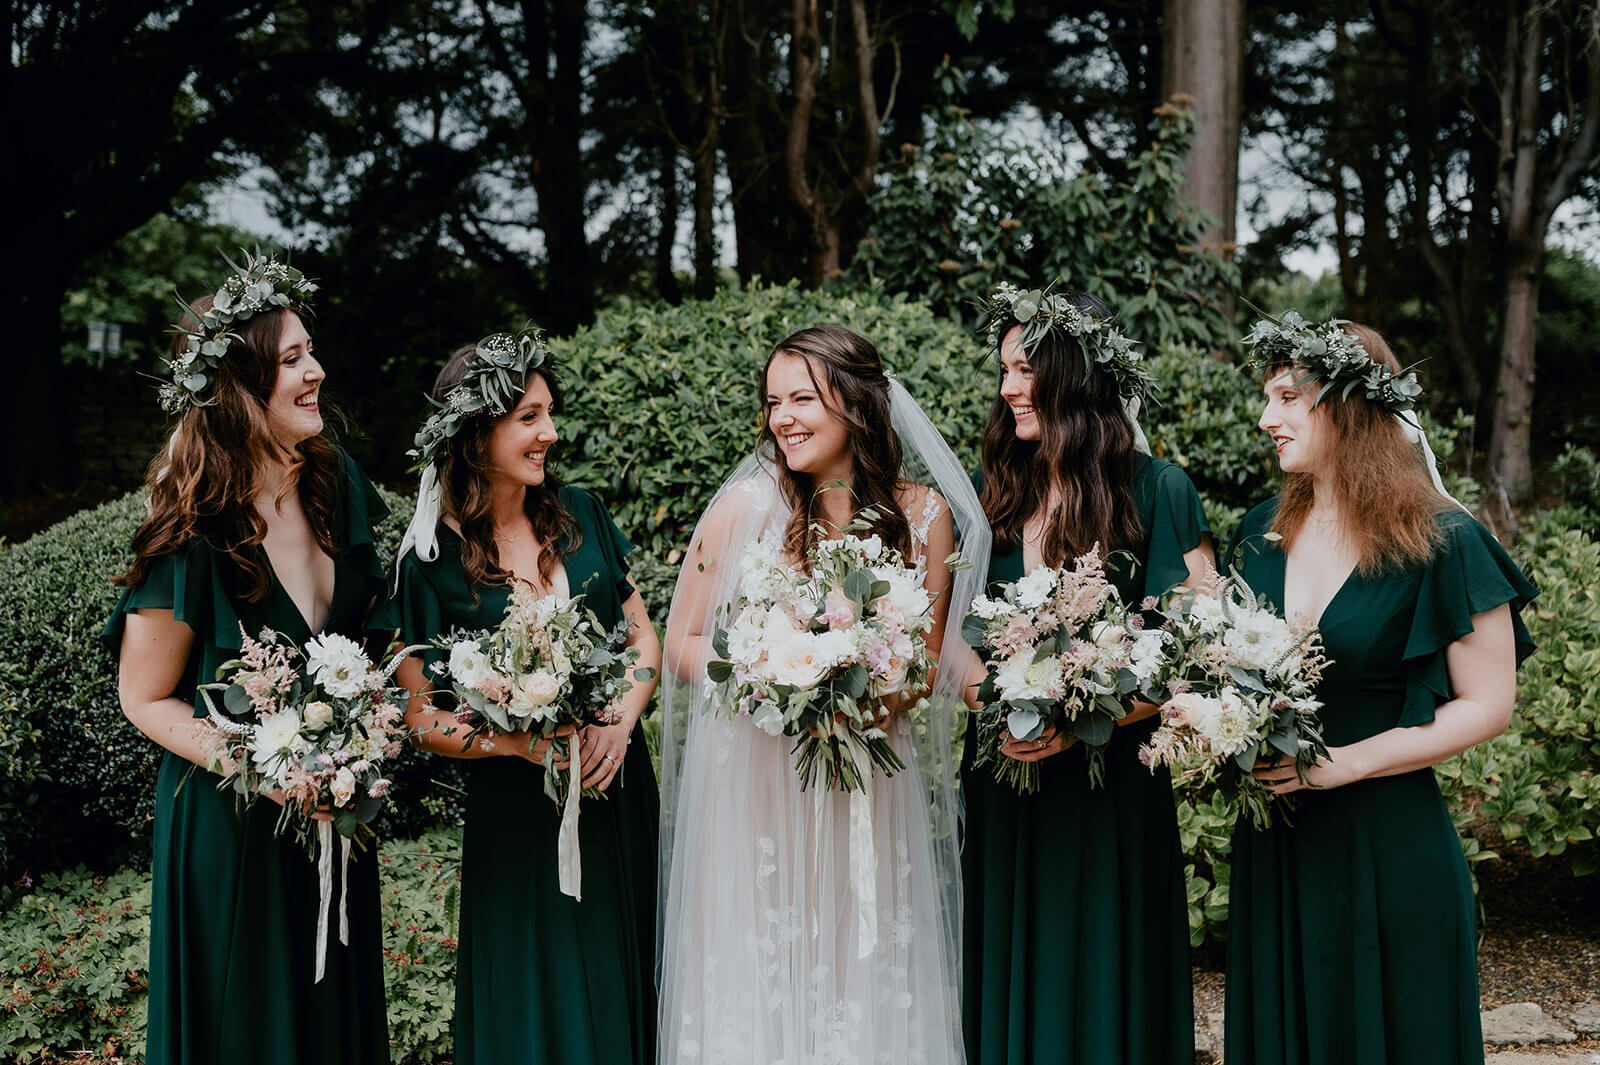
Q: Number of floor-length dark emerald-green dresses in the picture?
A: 4